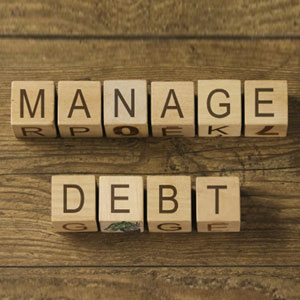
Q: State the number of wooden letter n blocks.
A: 1